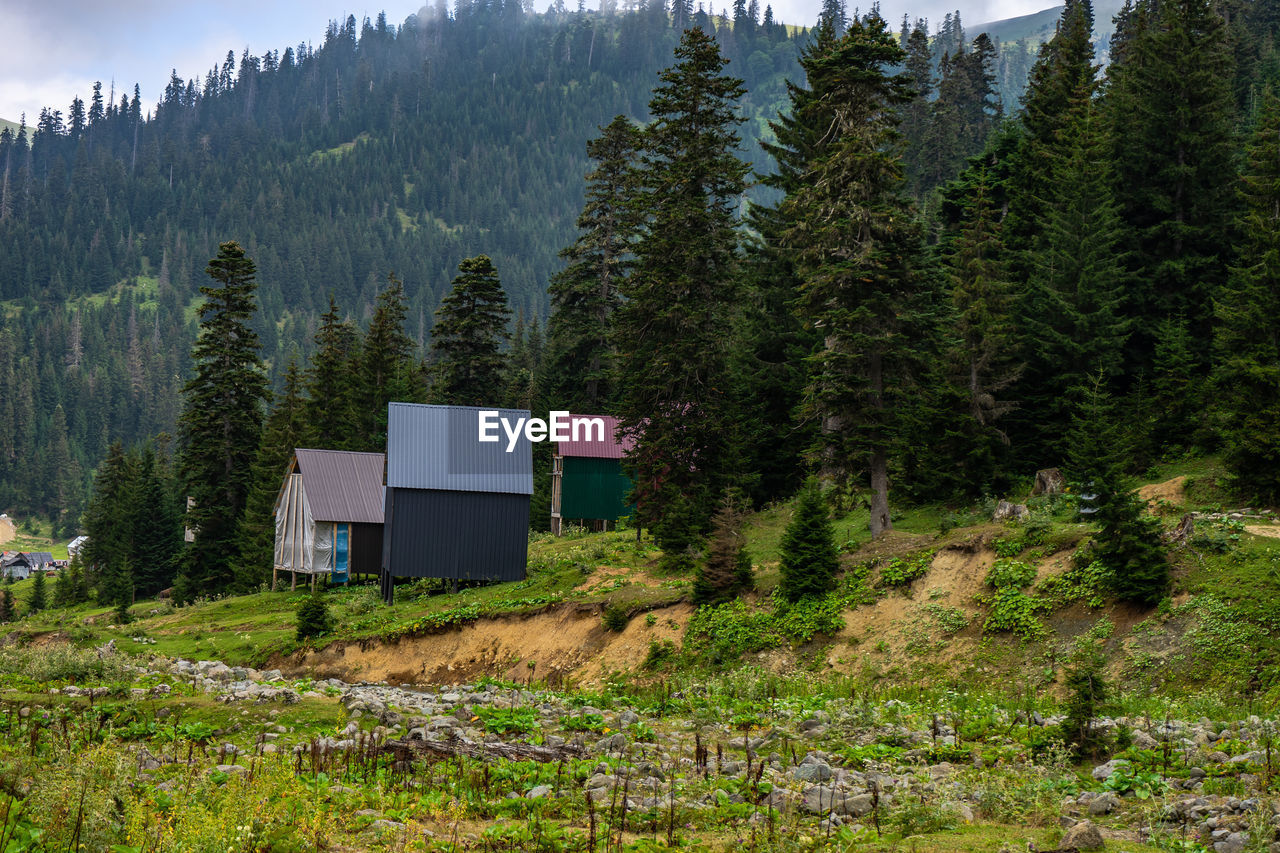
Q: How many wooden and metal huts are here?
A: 3